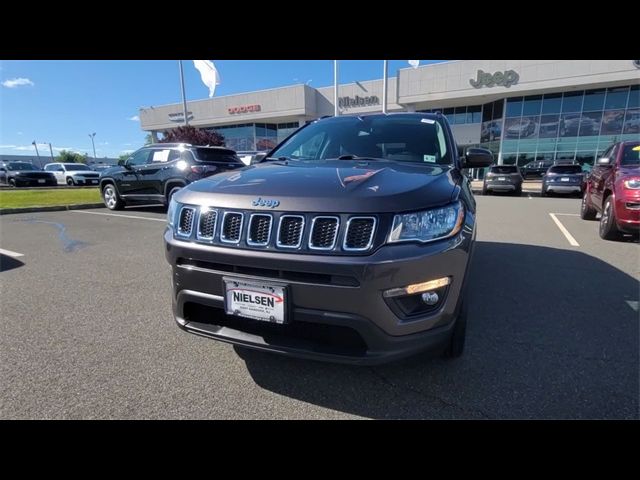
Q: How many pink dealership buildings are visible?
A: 0